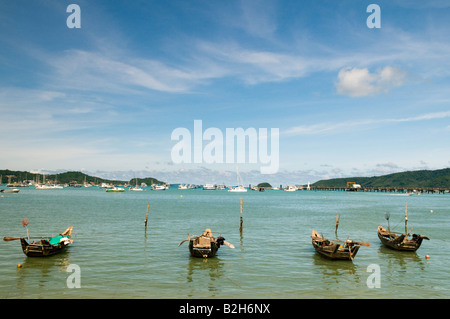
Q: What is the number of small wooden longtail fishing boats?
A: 4